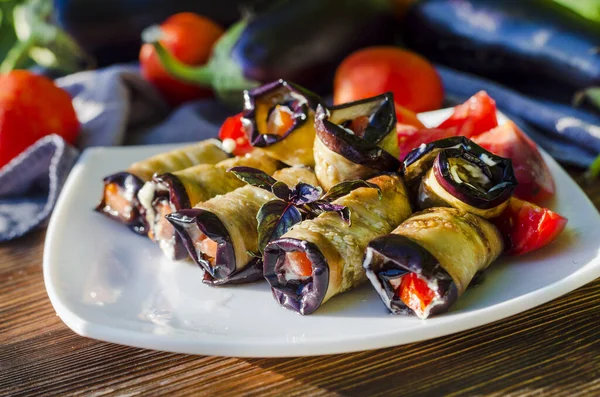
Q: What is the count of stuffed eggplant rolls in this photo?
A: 8